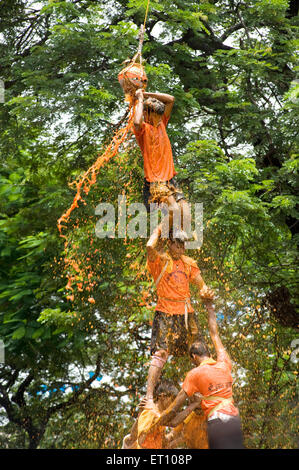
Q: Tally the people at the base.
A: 3